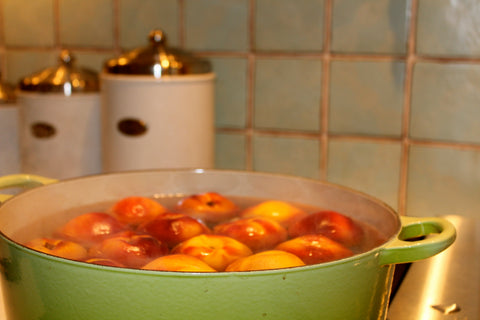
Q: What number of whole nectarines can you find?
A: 14